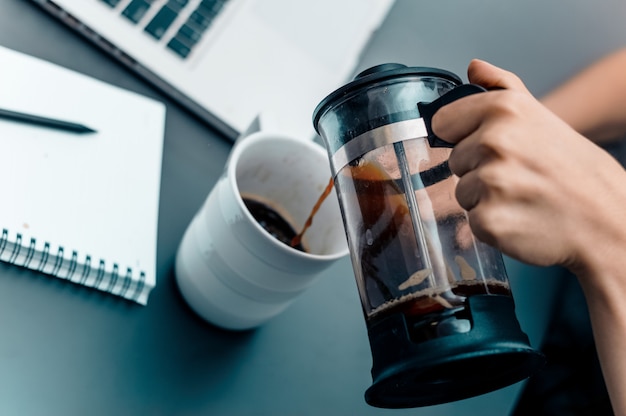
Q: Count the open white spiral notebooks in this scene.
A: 1